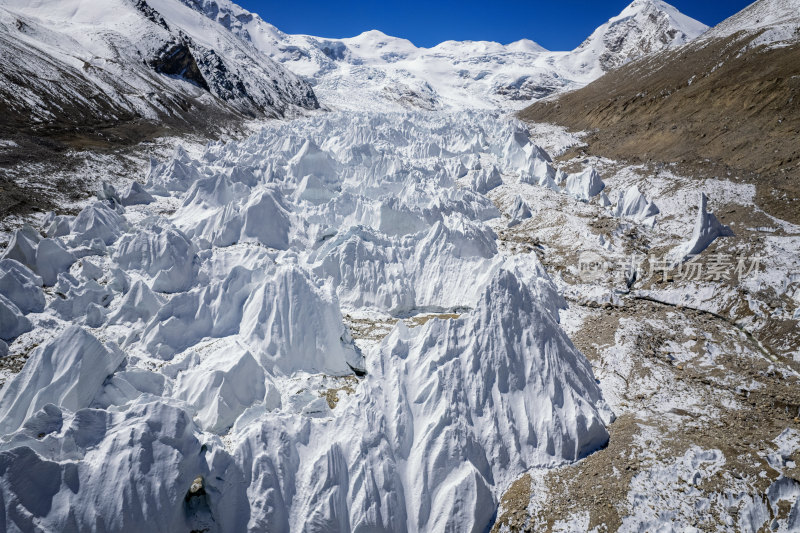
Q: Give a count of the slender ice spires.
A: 1